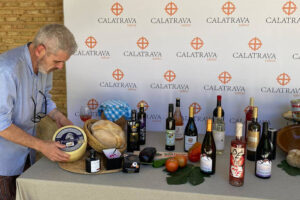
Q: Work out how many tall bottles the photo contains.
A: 12